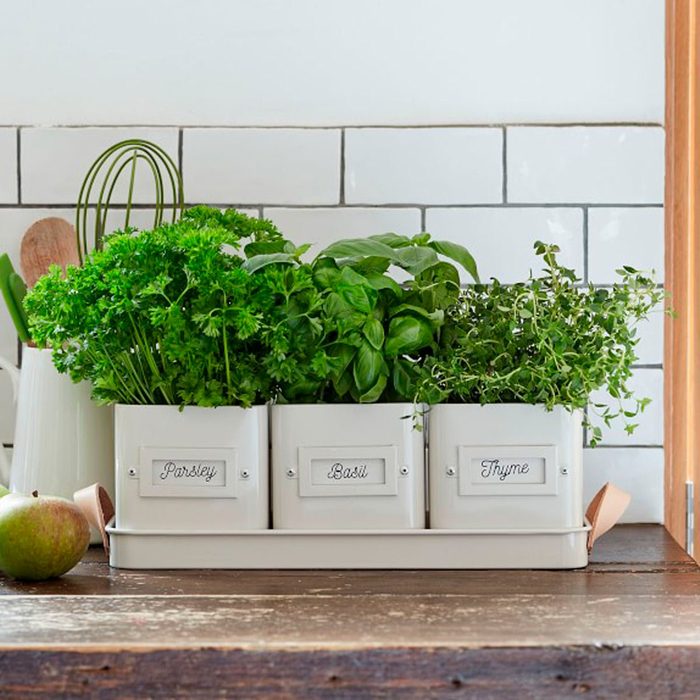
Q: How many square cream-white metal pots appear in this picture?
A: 3